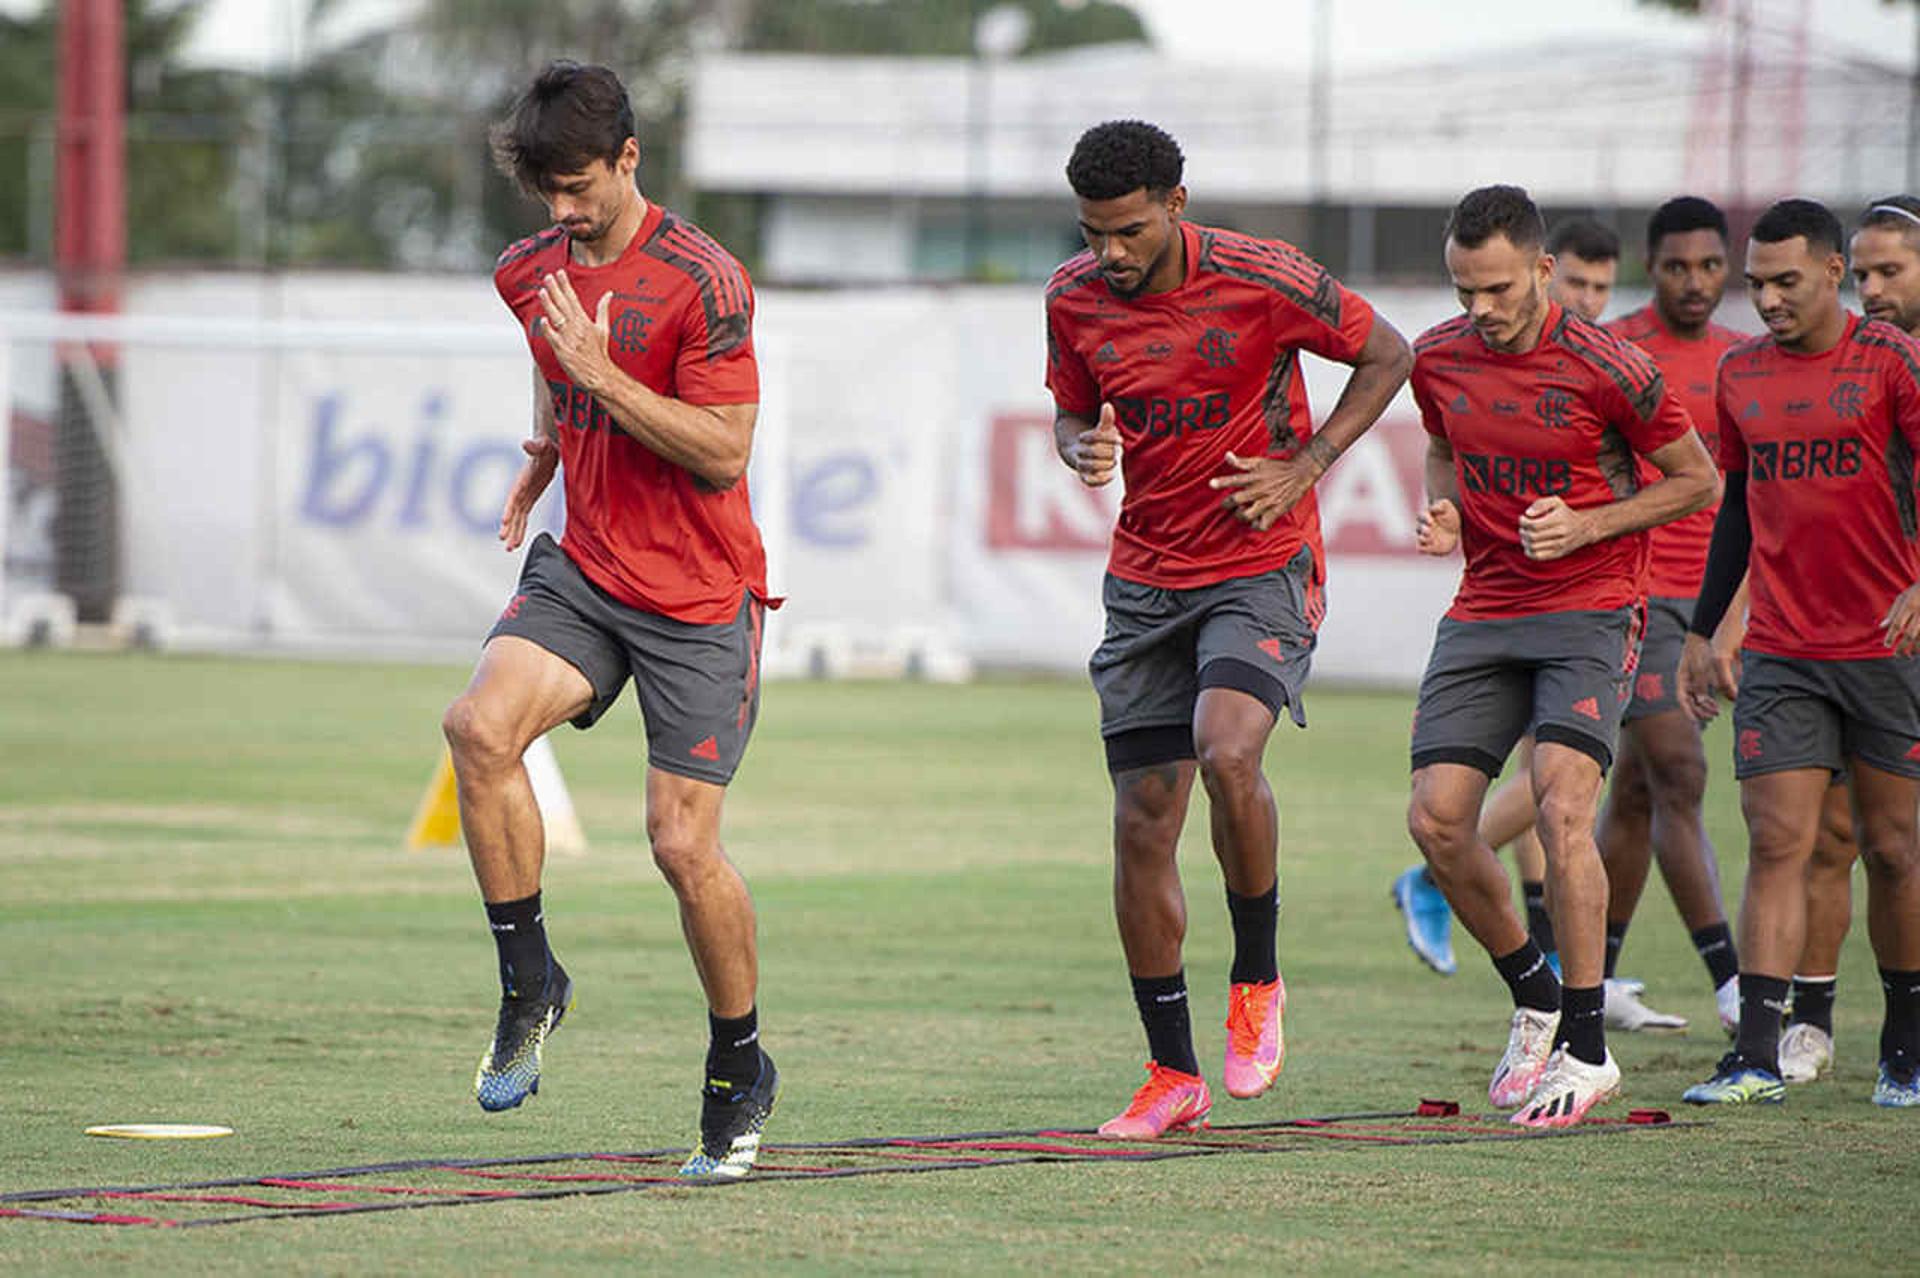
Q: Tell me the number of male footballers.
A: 7